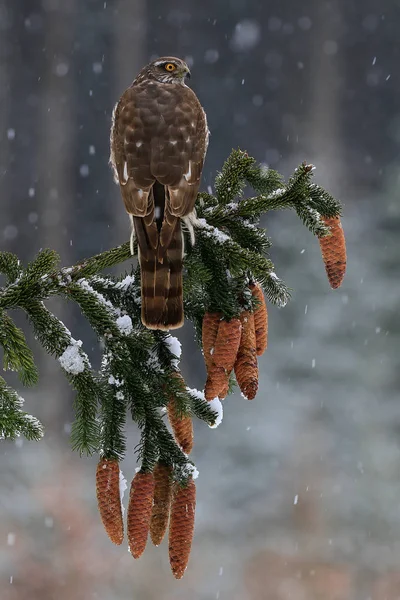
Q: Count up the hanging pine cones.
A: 10